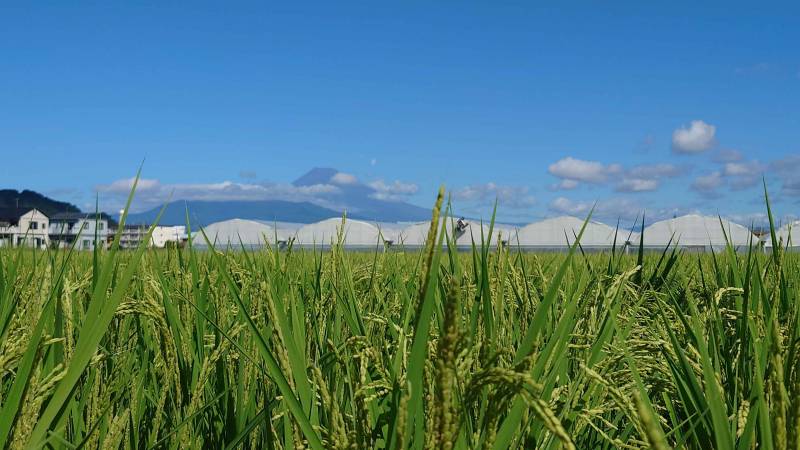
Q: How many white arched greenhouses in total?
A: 6